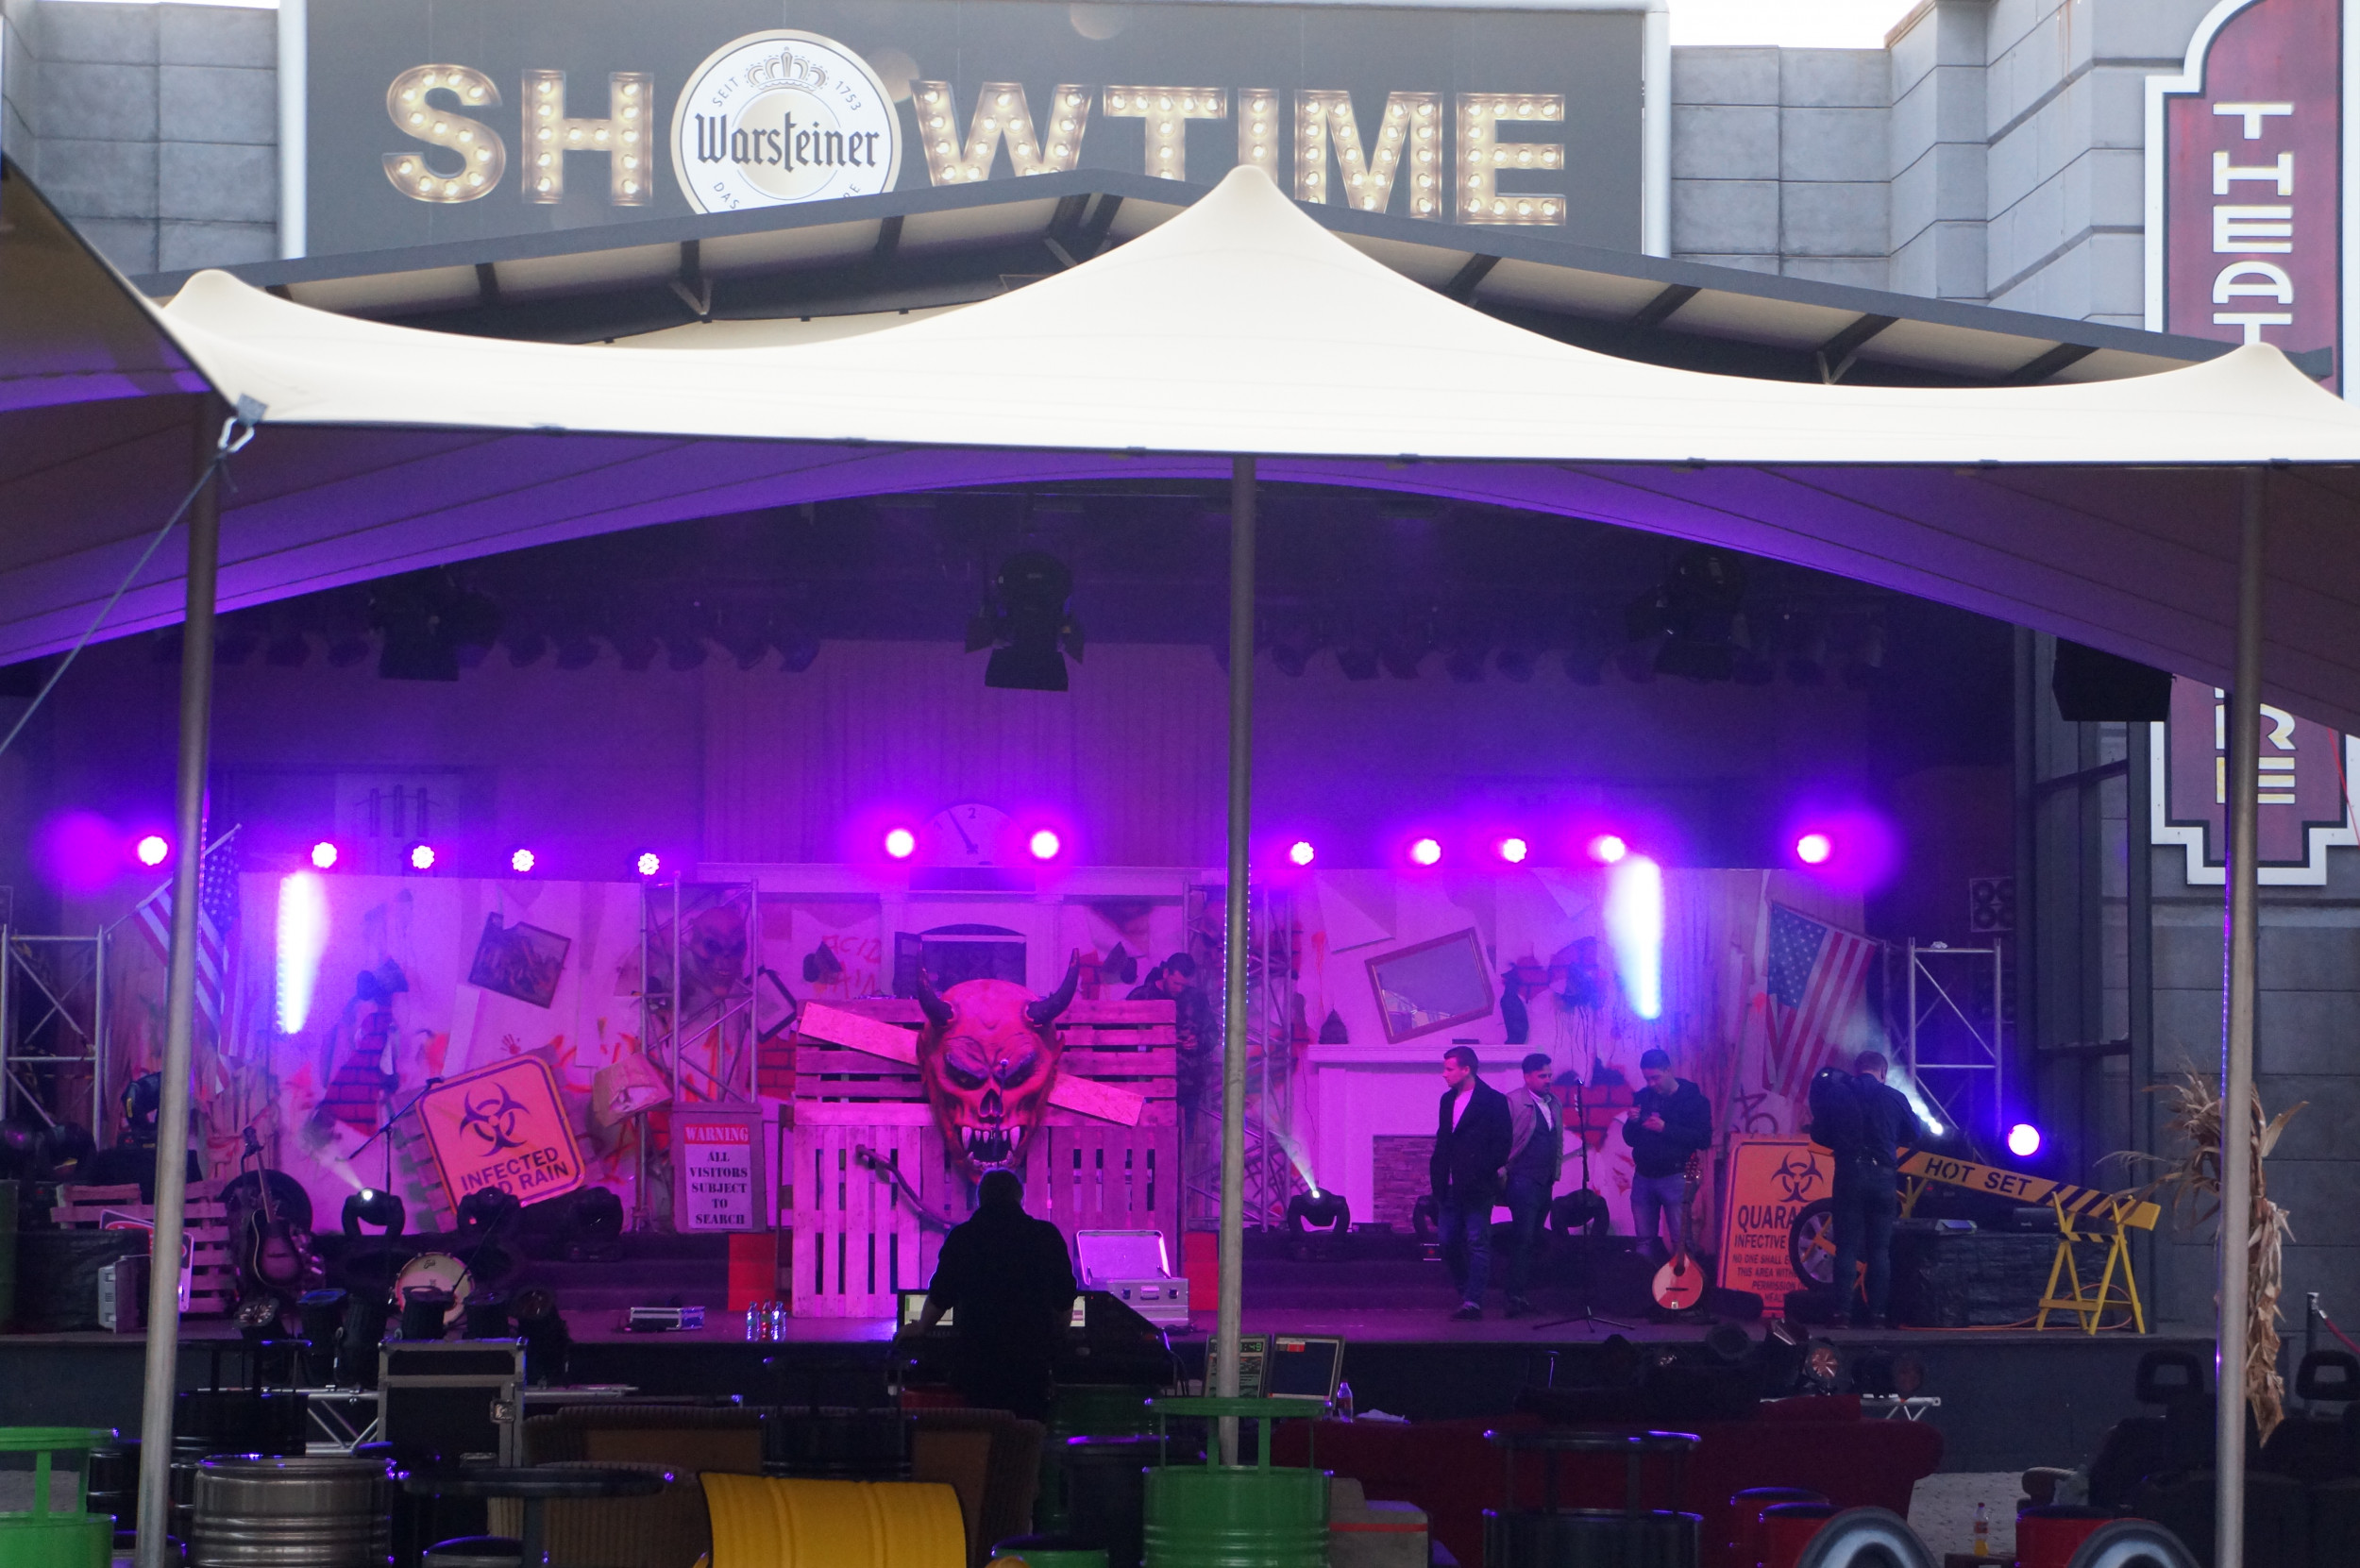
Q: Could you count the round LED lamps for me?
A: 13